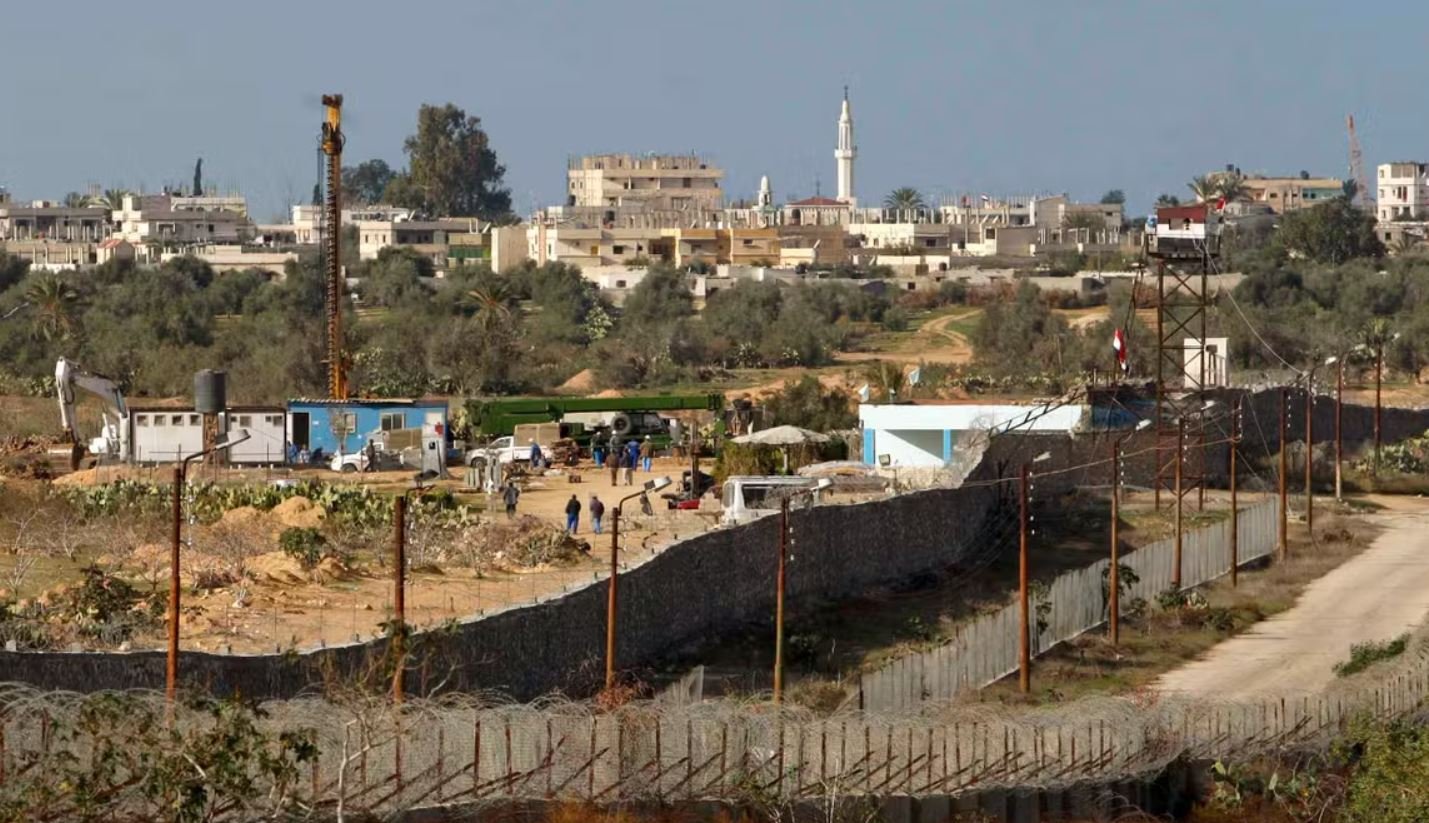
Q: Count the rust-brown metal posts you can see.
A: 12